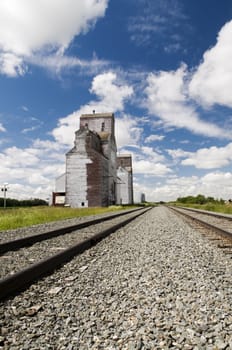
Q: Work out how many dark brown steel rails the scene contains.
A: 4